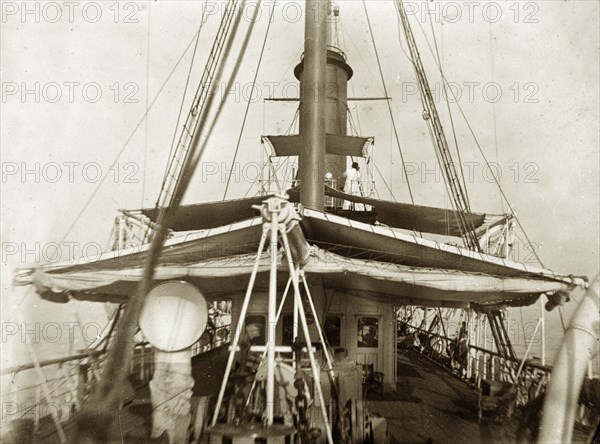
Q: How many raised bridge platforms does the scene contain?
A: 1